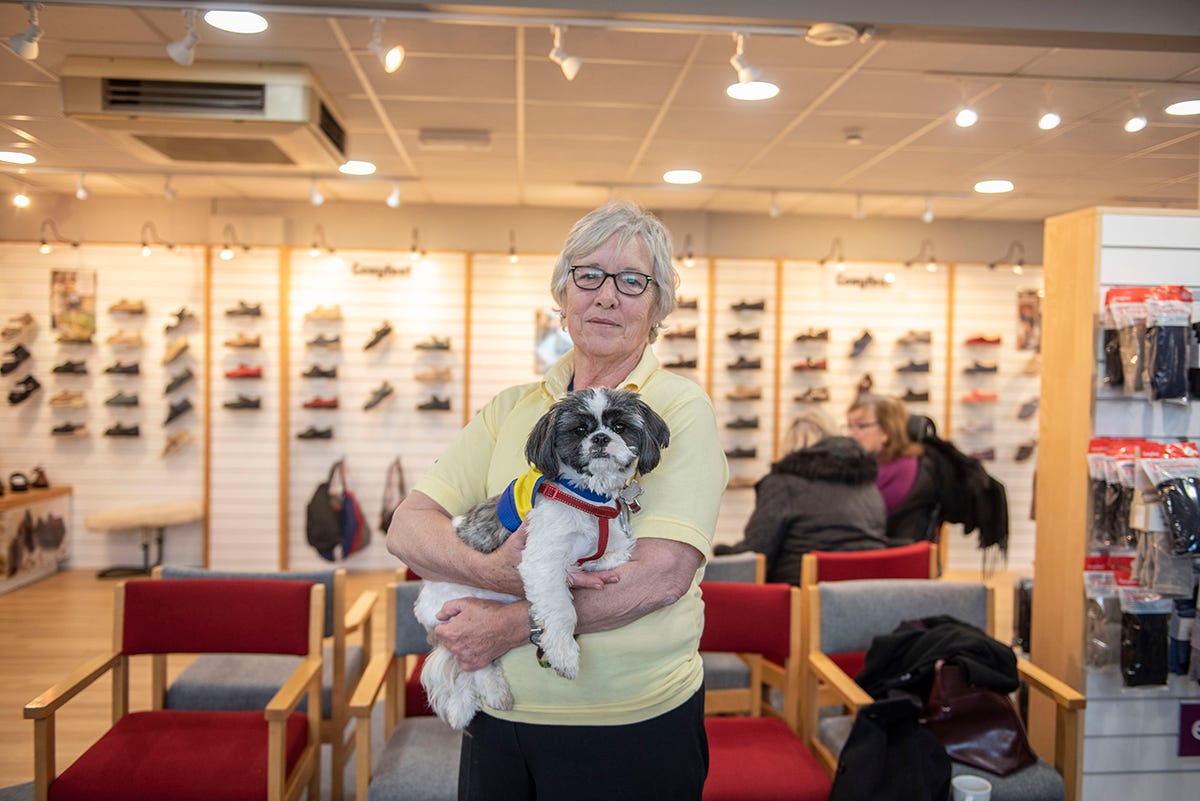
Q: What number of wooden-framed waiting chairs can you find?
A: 8